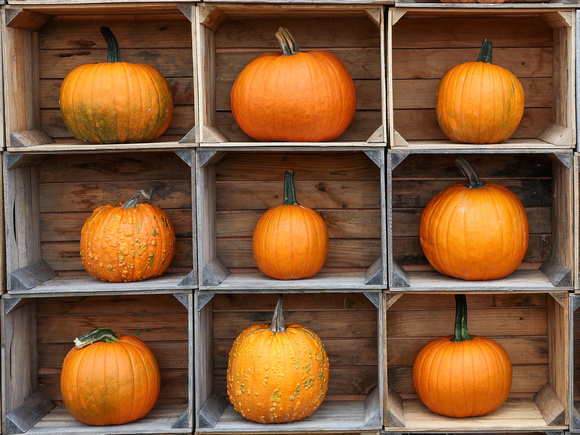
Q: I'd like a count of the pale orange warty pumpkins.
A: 1